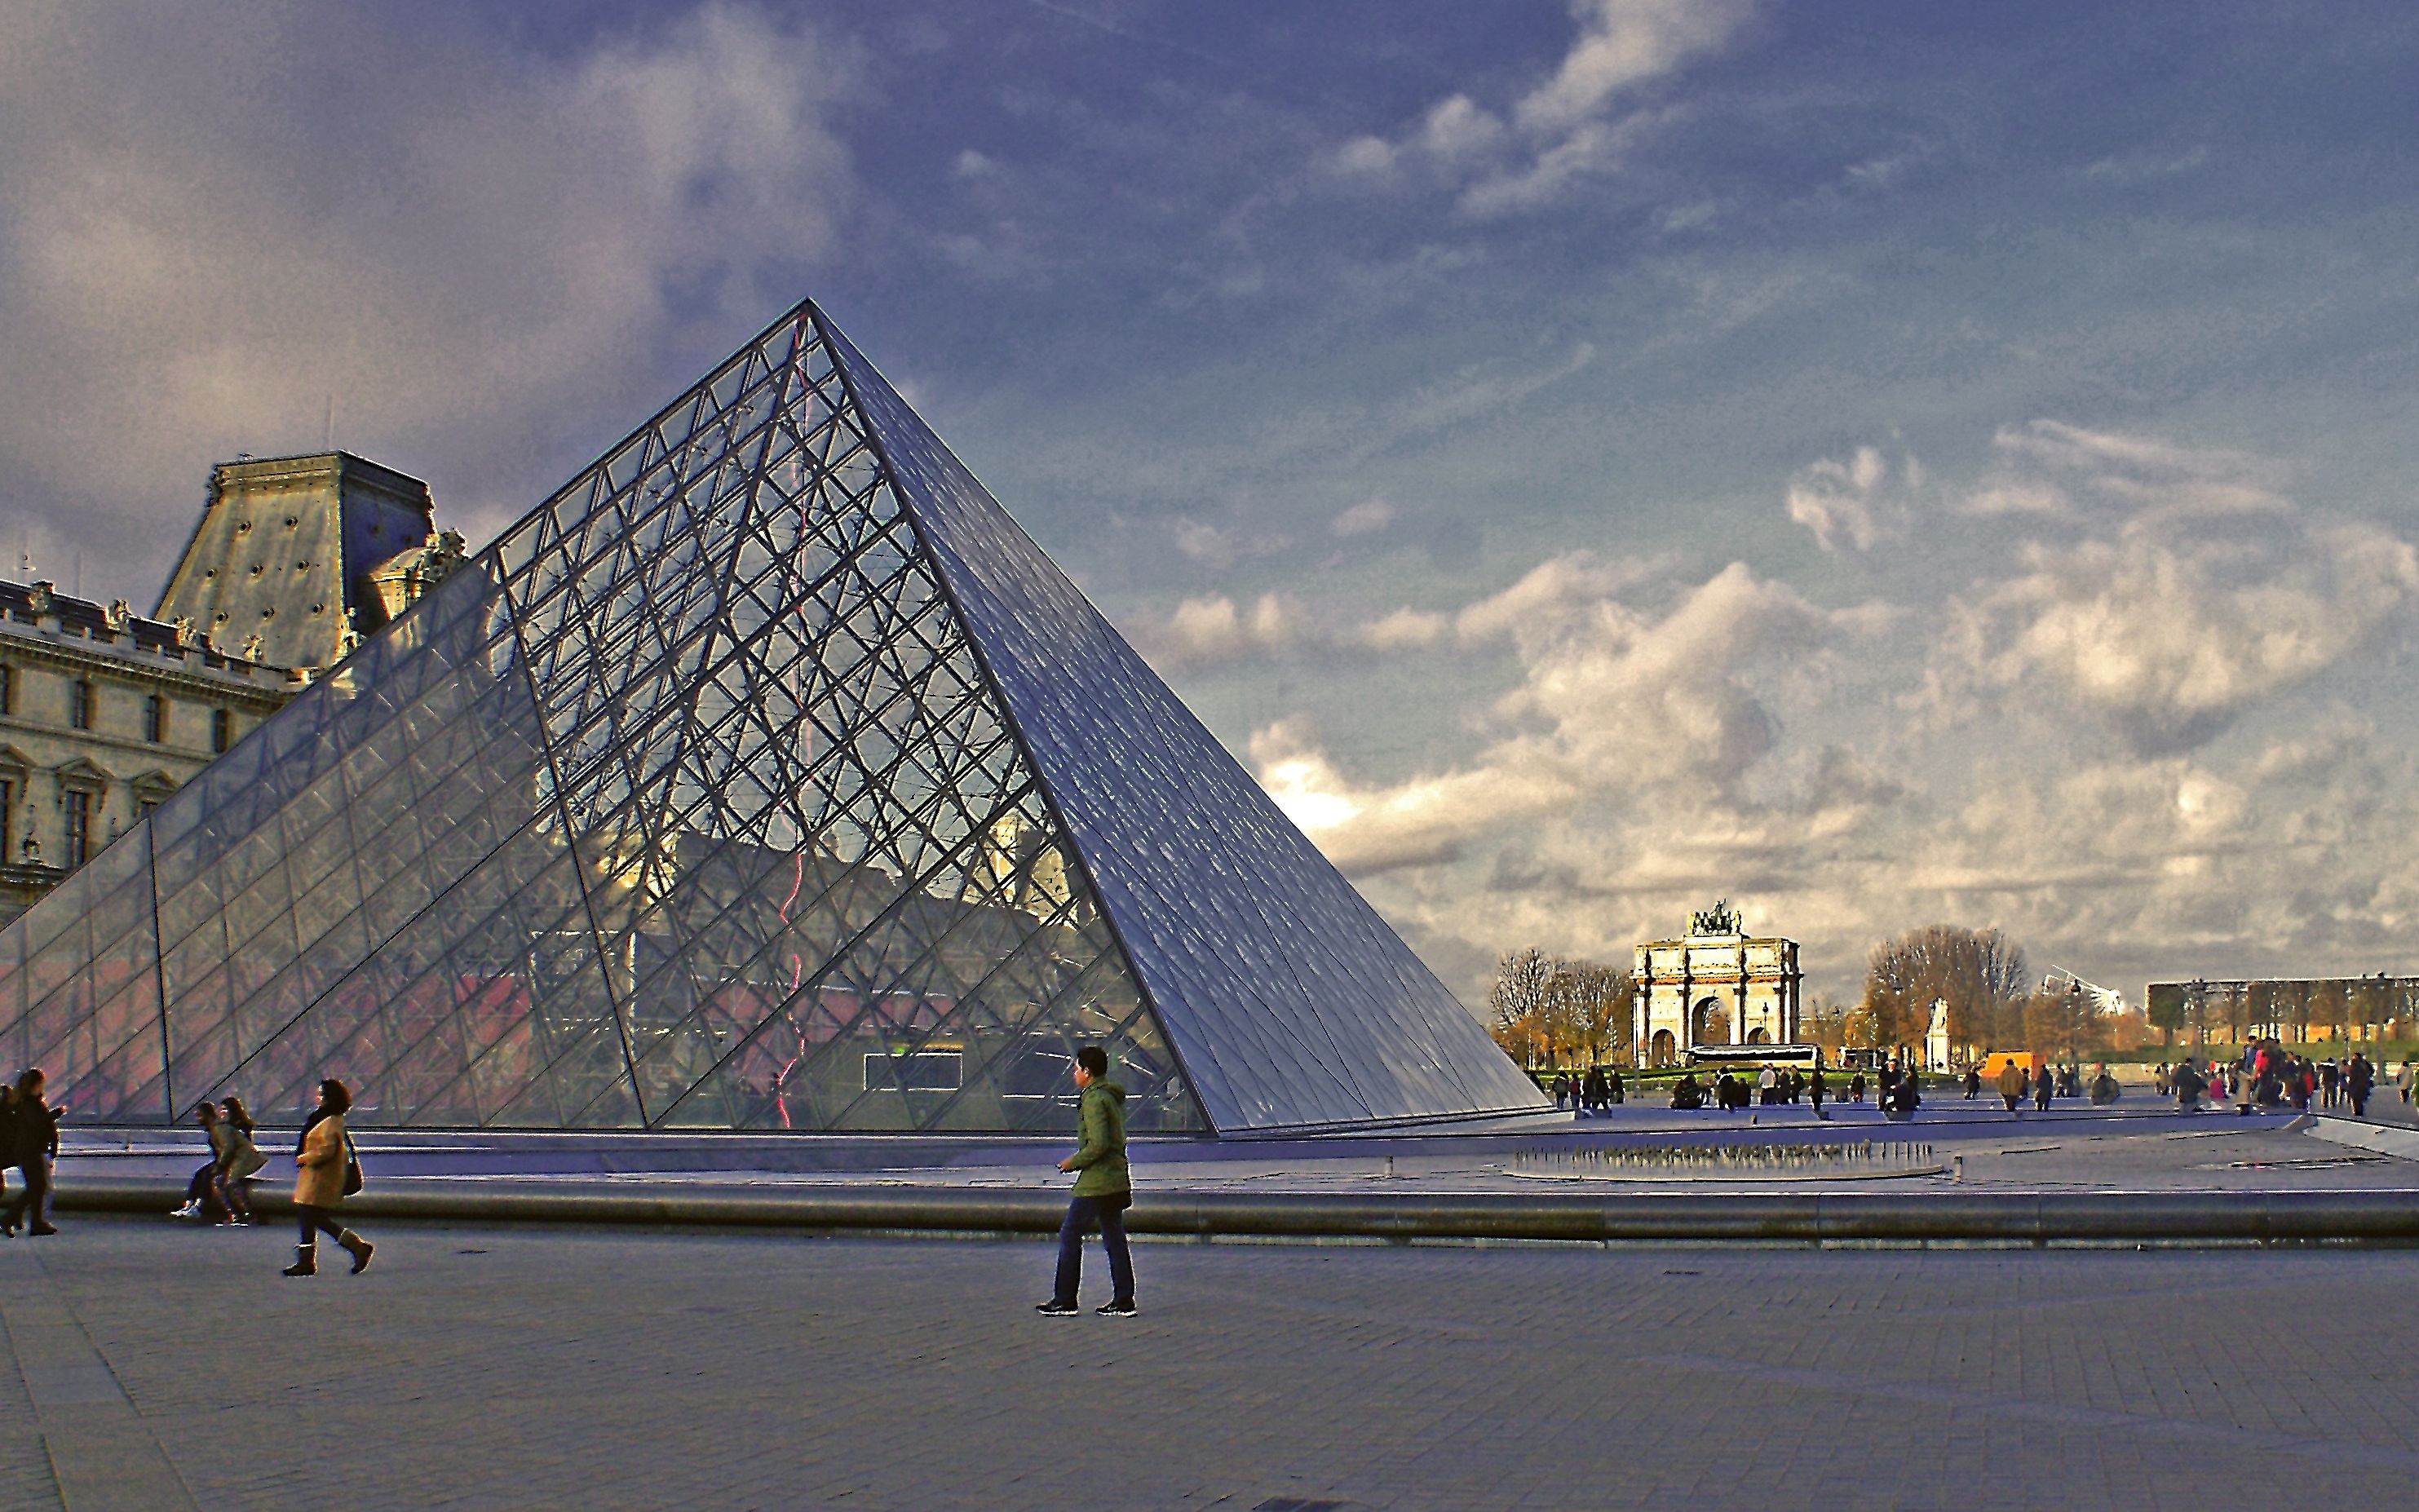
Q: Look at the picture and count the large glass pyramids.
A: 1